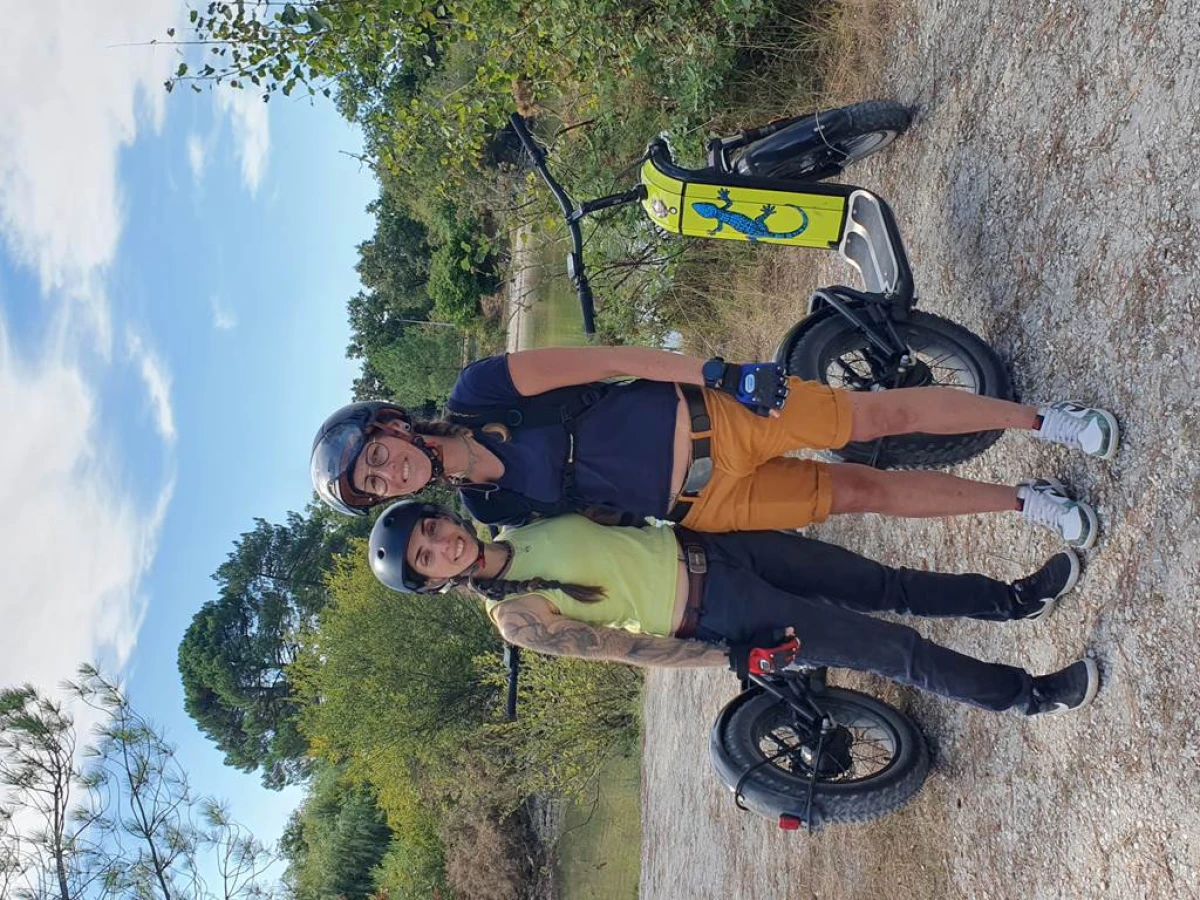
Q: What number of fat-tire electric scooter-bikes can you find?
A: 2